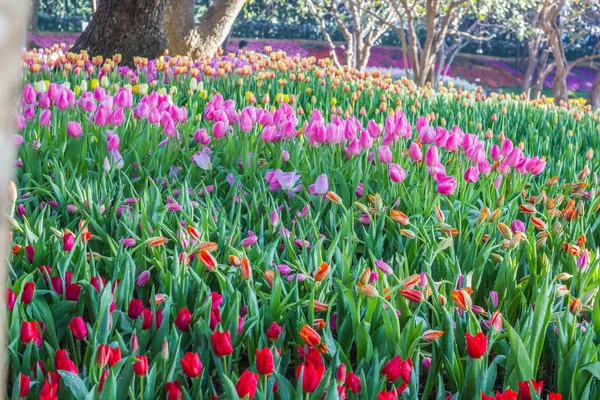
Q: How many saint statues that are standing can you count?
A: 0